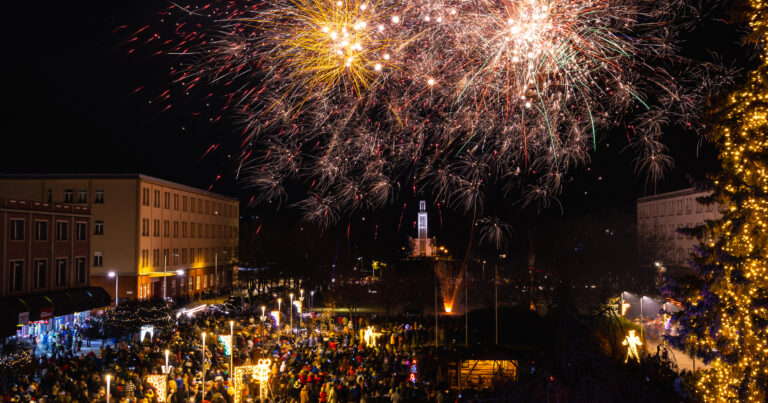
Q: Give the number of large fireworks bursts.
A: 2